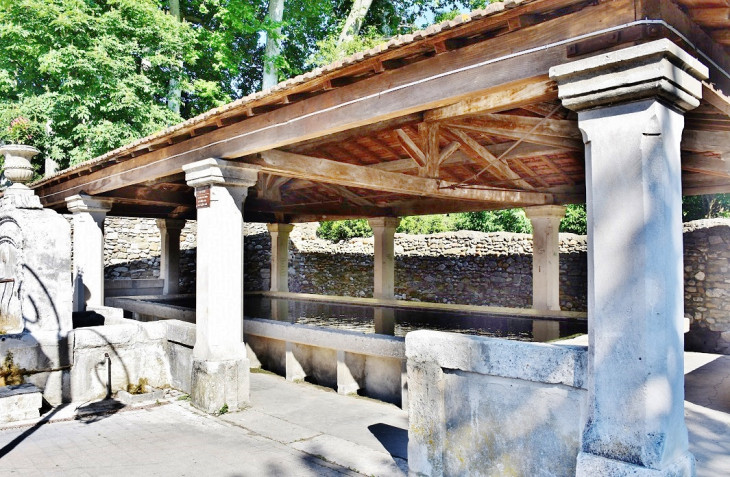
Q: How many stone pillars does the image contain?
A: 7